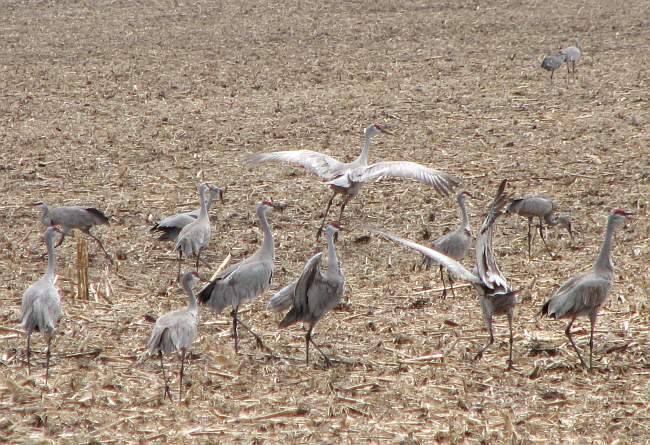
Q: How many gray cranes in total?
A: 14